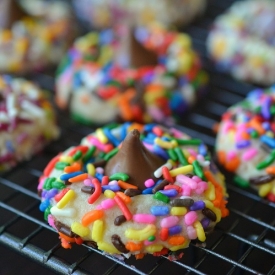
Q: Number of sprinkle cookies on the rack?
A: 7